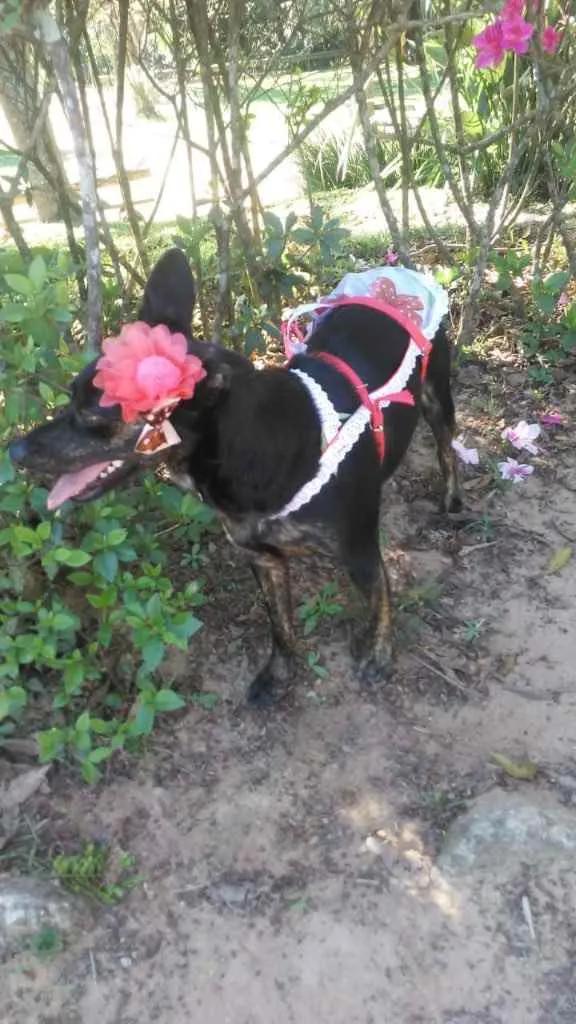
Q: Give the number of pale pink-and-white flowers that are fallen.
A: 3